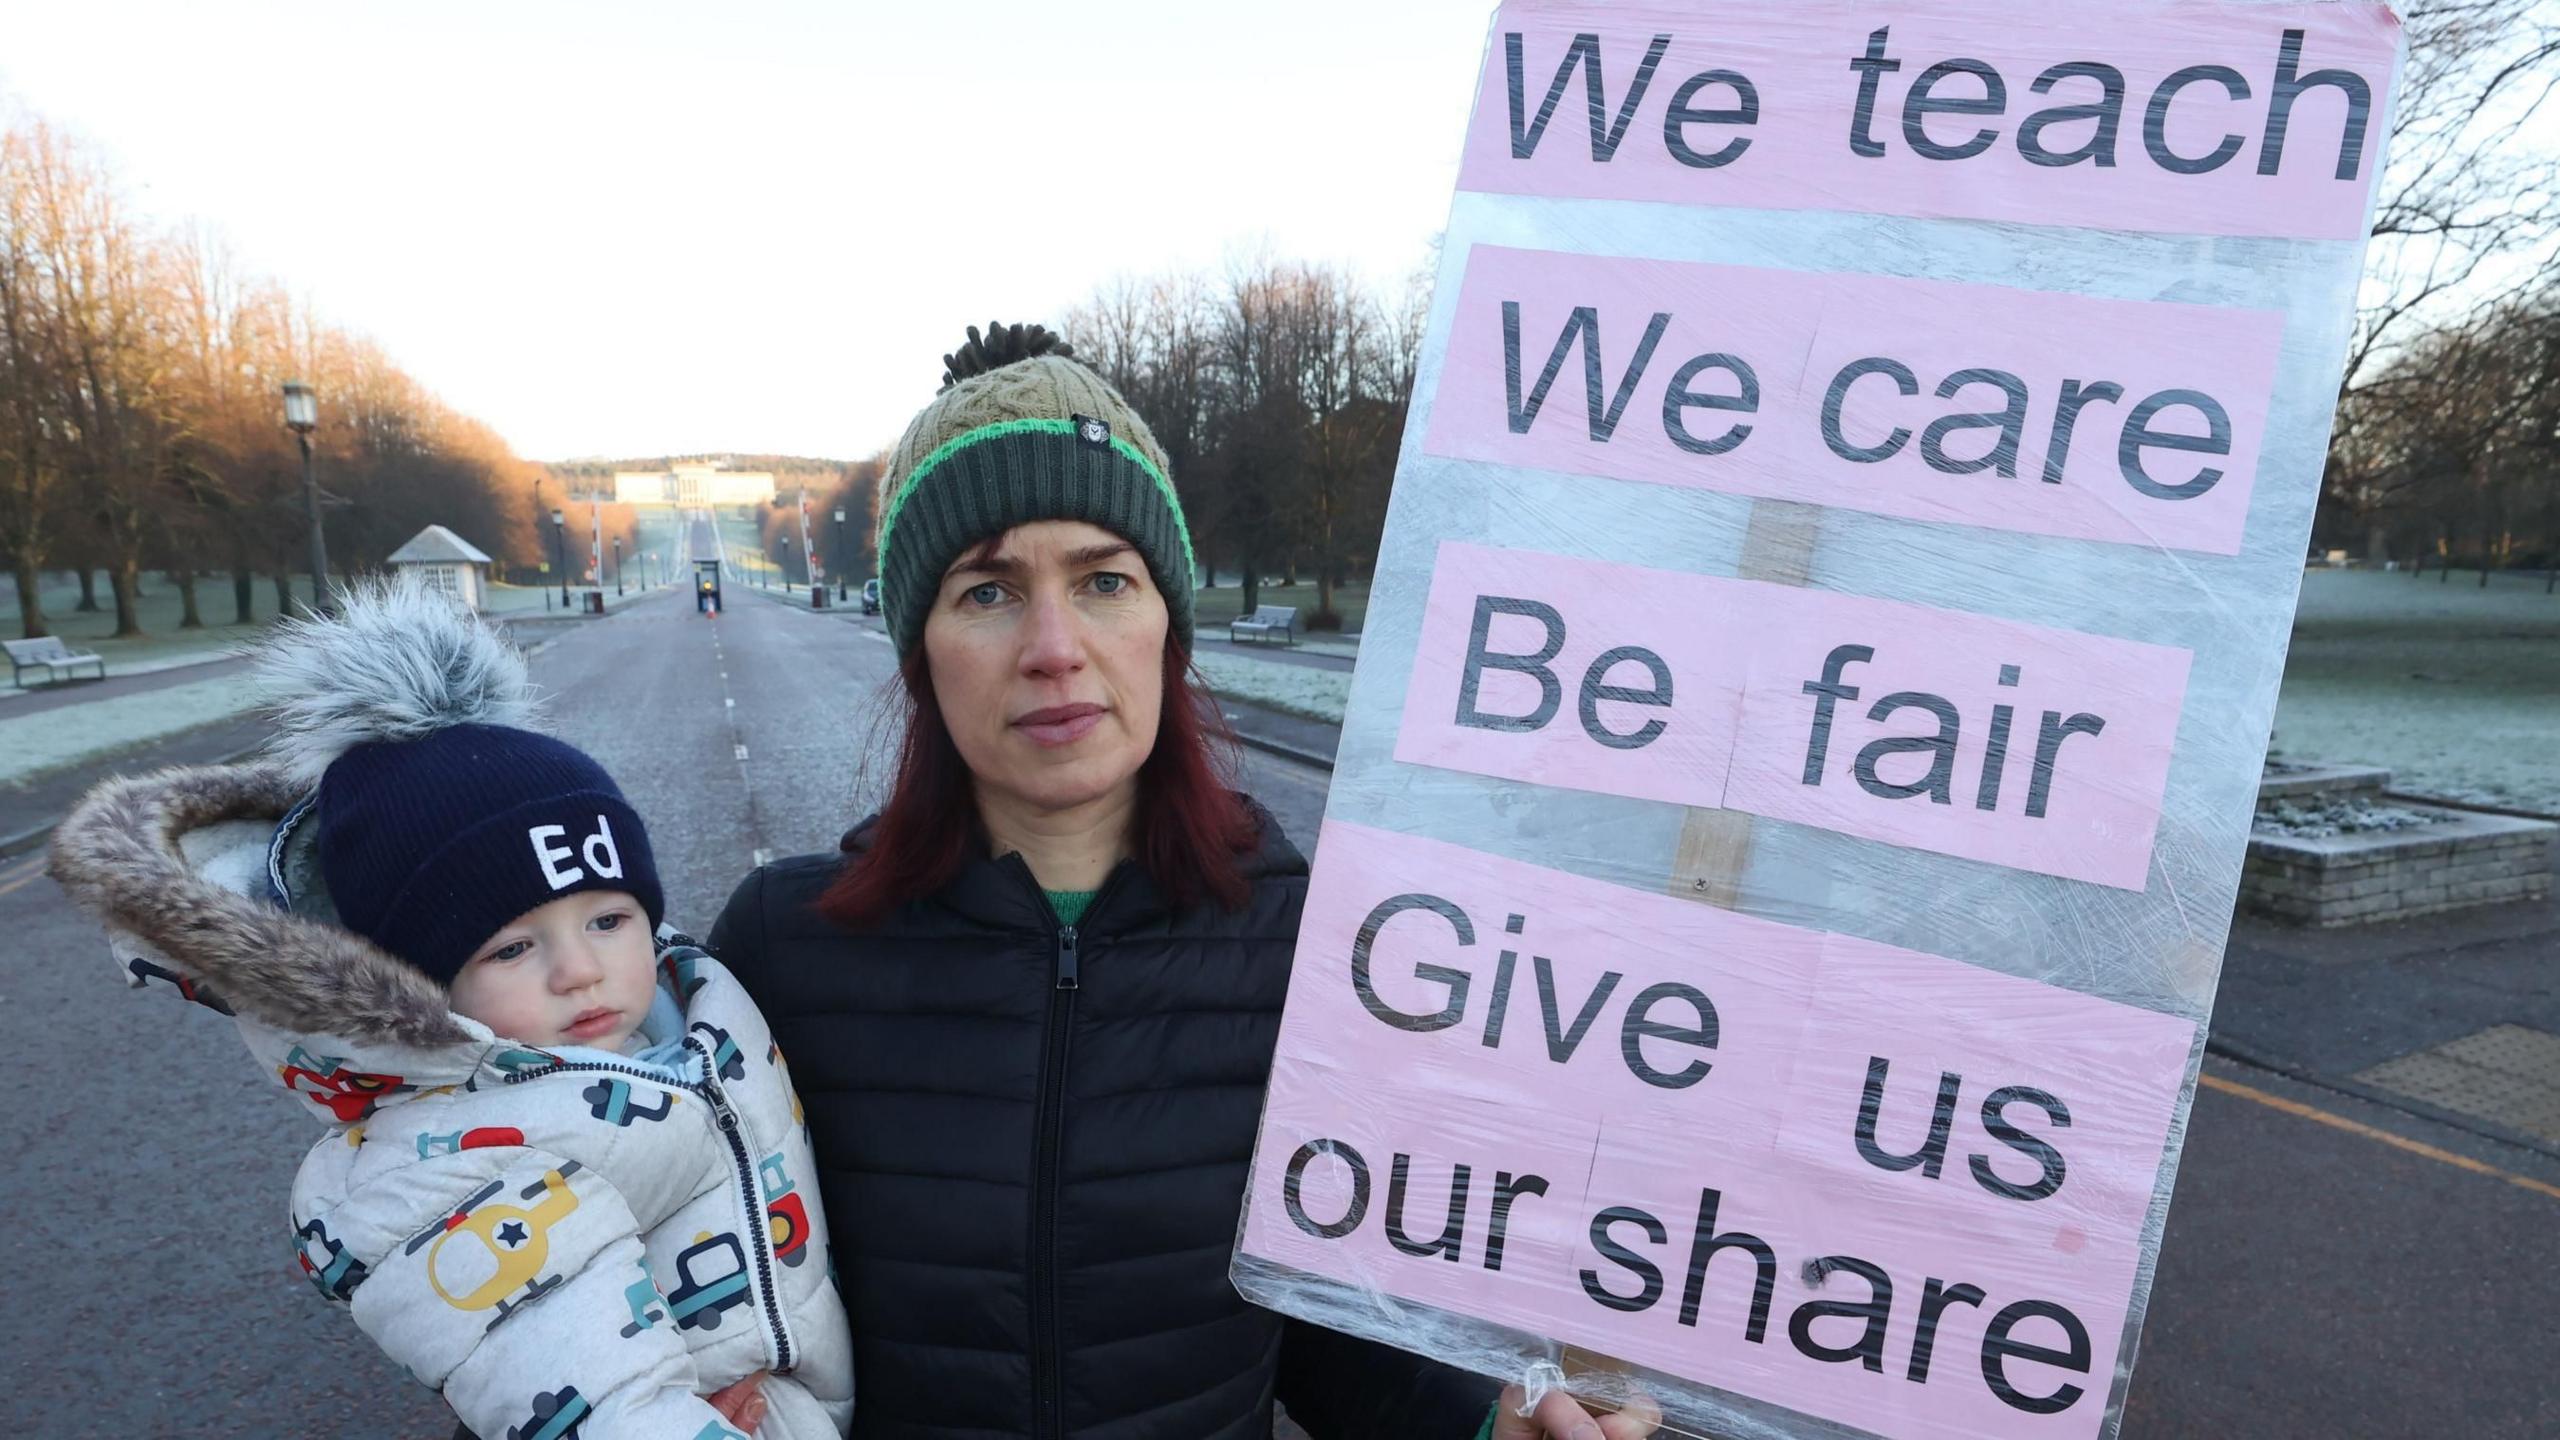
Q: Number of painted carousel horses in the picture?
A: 0